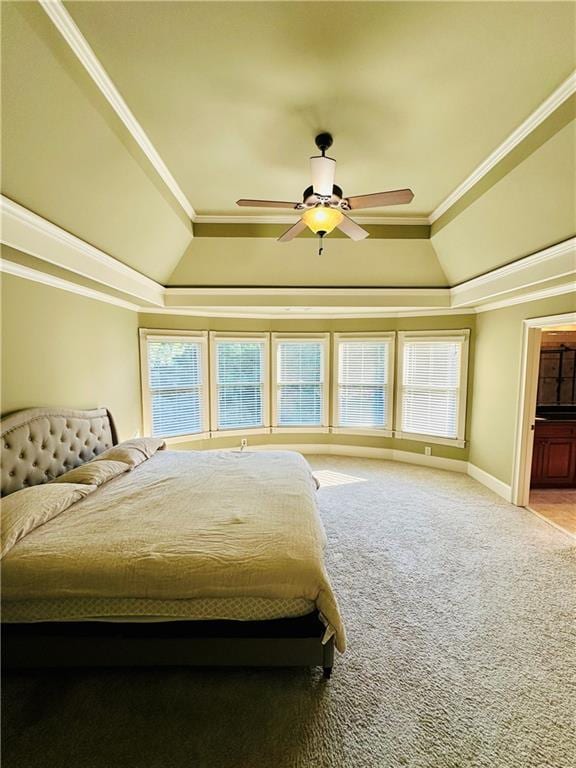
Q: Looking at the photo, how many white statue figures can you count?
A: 0